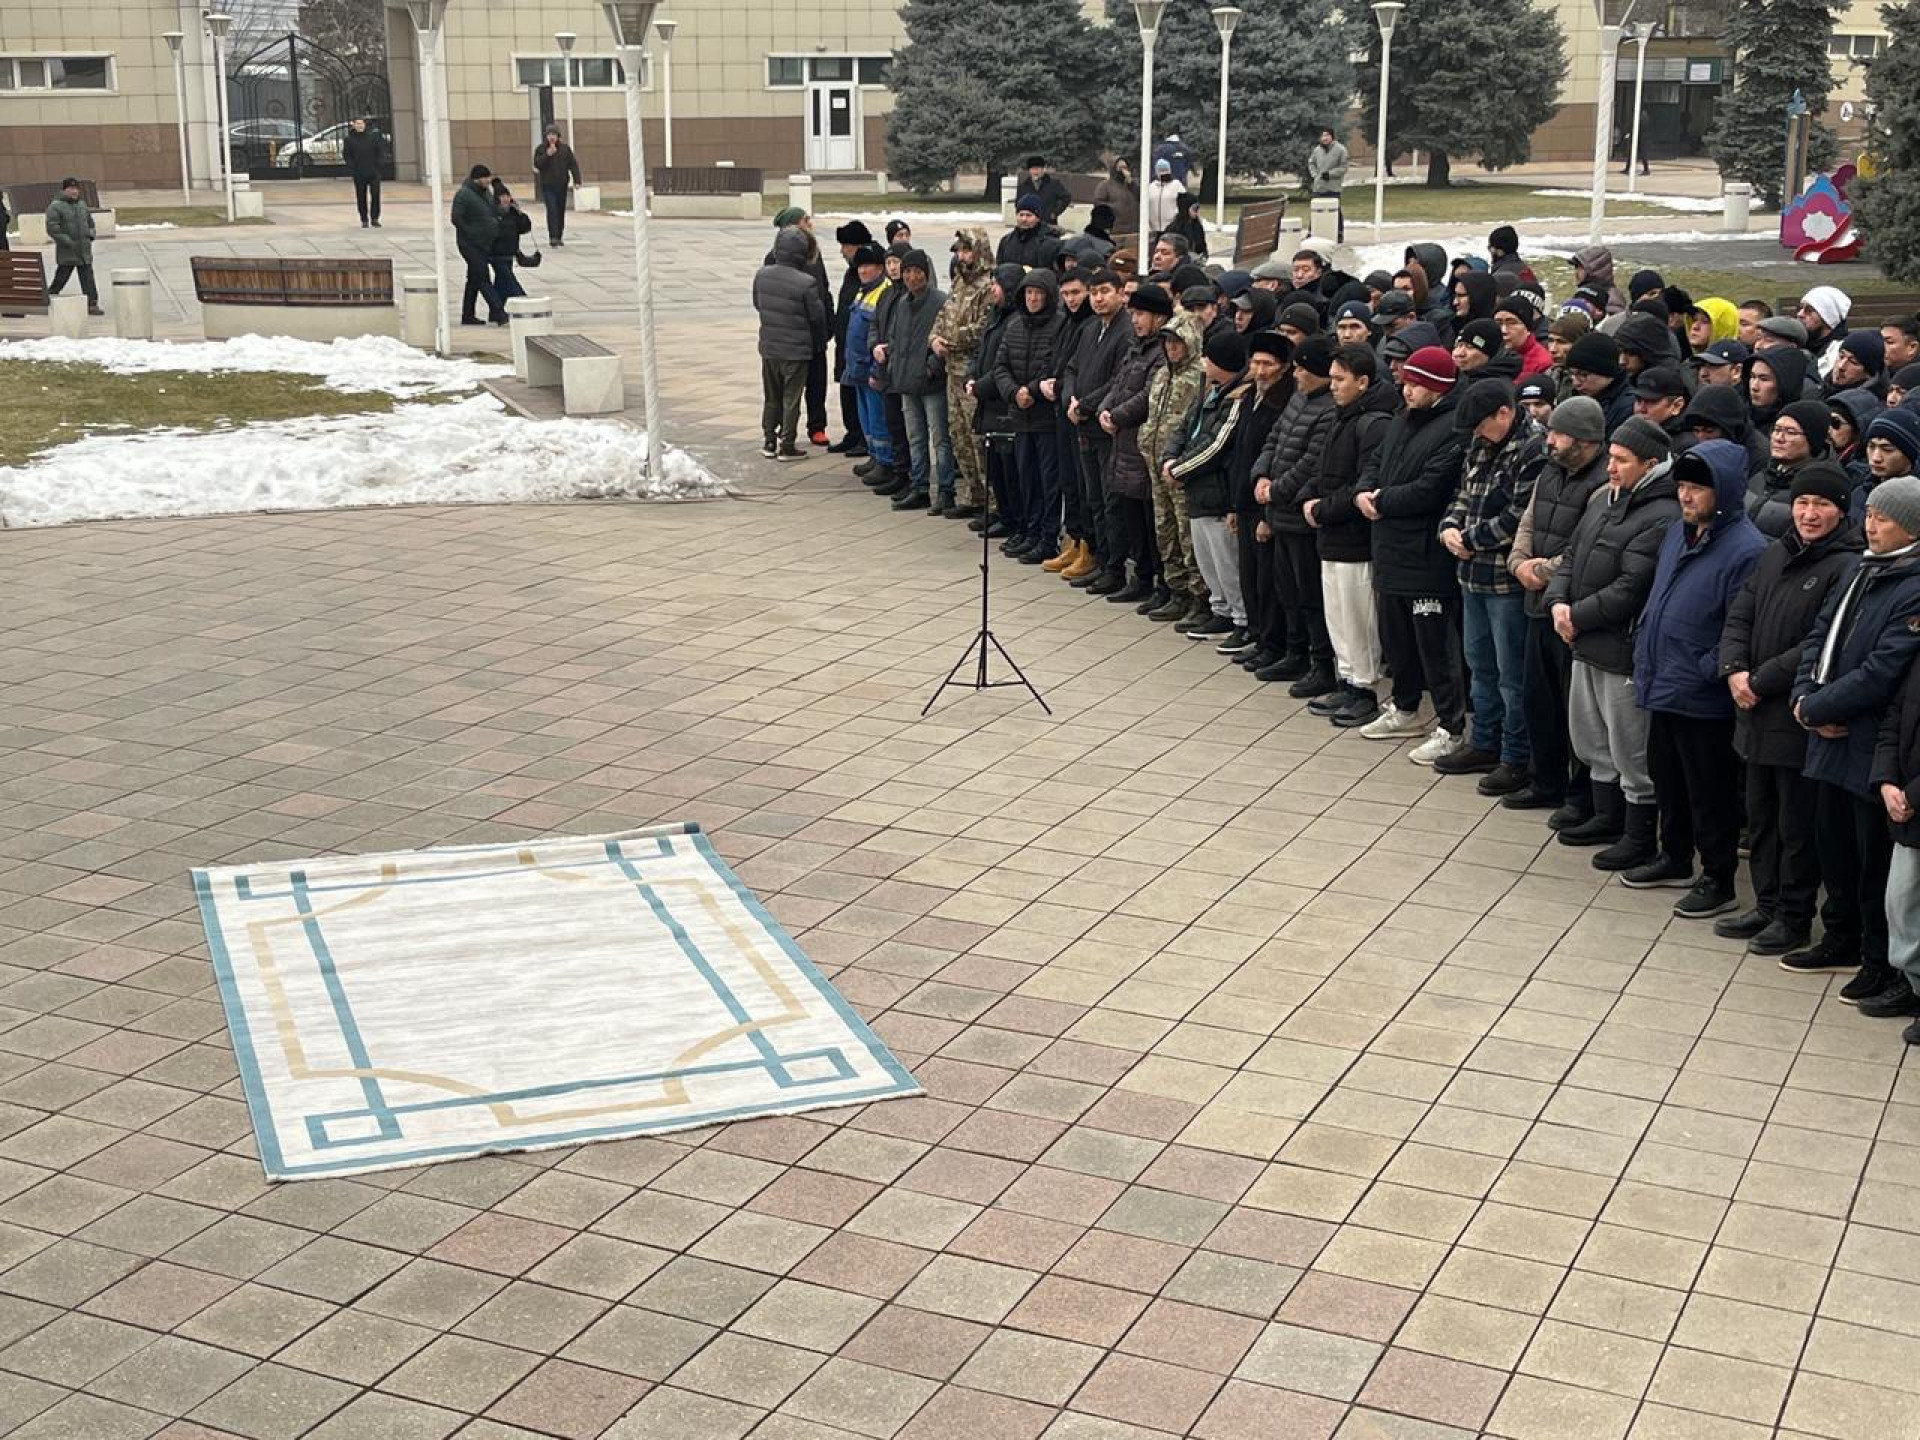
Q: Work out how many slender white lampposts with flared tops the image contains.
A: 11